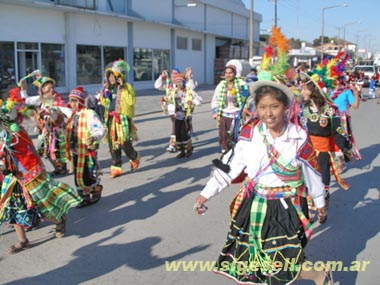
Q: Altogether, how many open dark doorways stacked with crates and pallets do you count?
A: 1